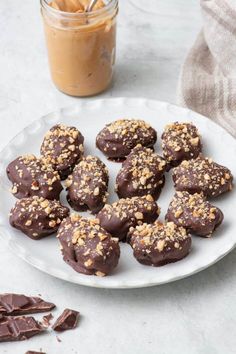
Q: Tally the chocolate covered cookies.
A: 12